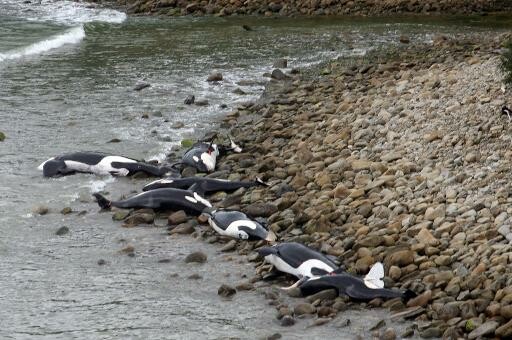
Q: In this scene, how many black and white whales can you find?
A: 7